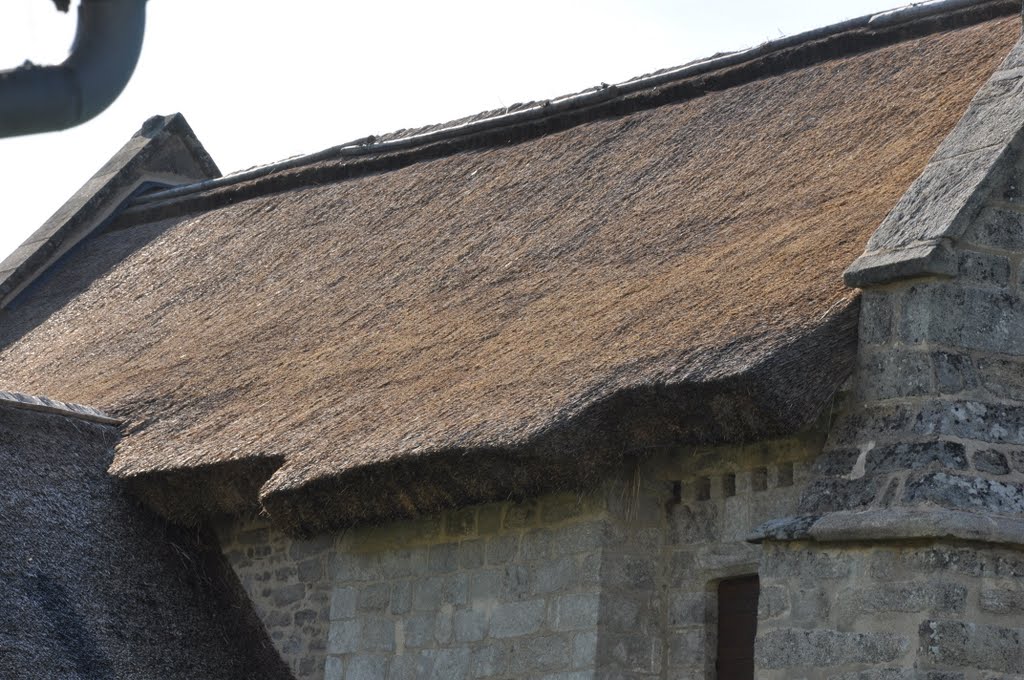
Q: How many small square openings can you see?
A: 5